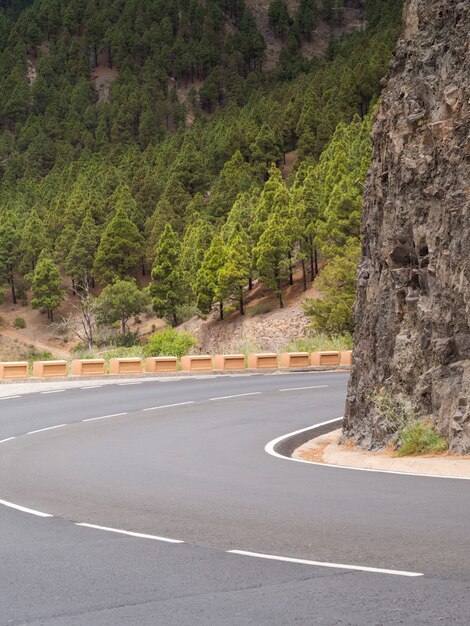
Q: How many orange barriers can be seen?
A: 11